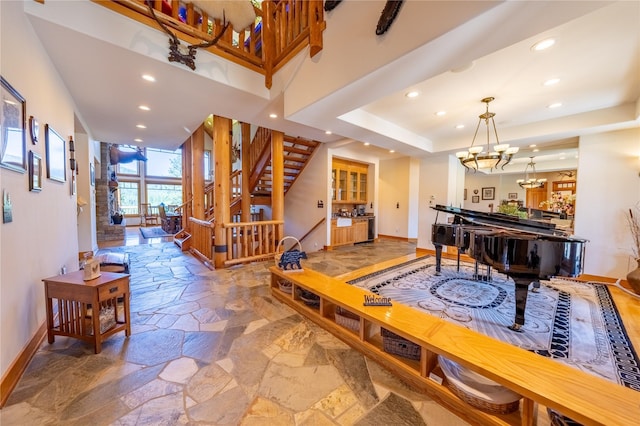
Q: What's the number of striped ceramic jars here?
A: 0